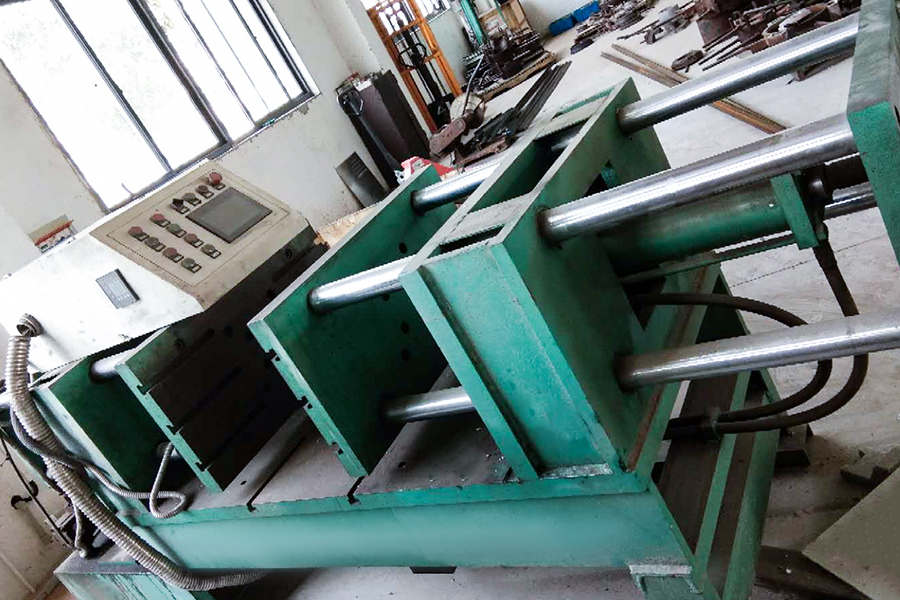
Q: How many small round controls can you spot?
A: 12